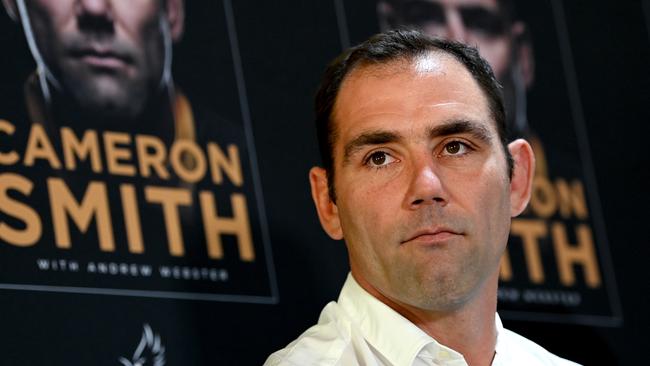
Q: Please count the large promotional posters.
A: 2